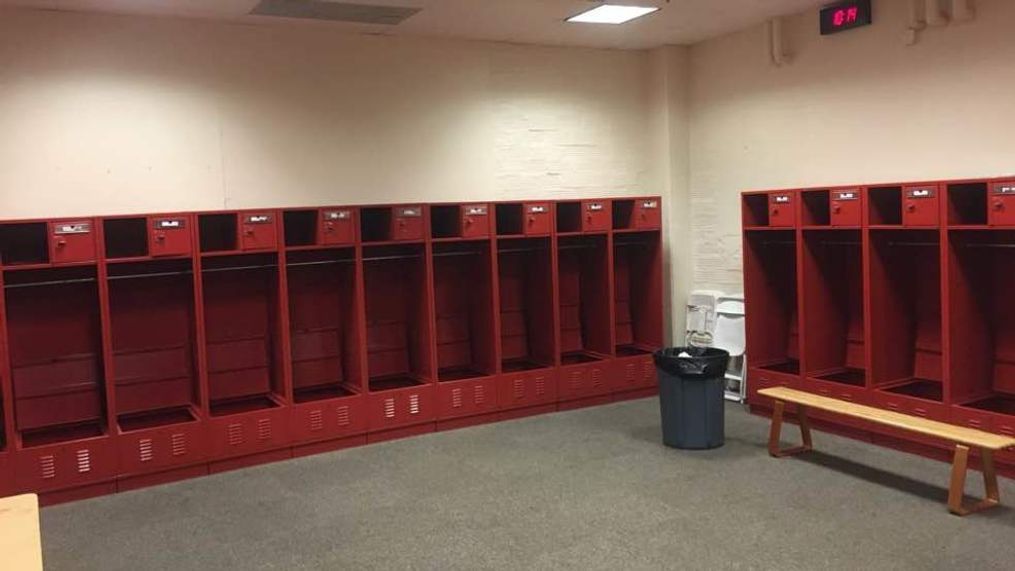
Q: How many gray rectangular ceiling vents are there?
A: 1